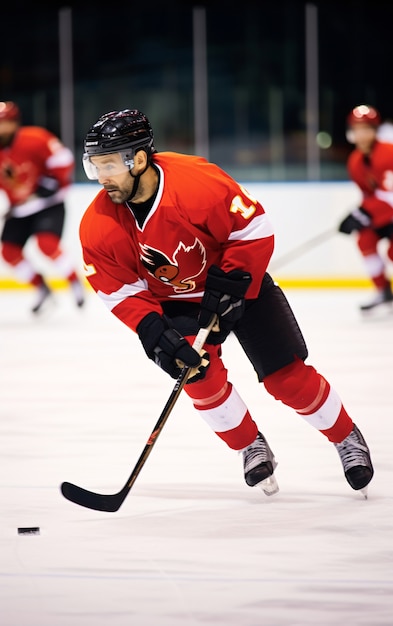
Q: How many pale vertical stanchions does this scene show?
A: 3